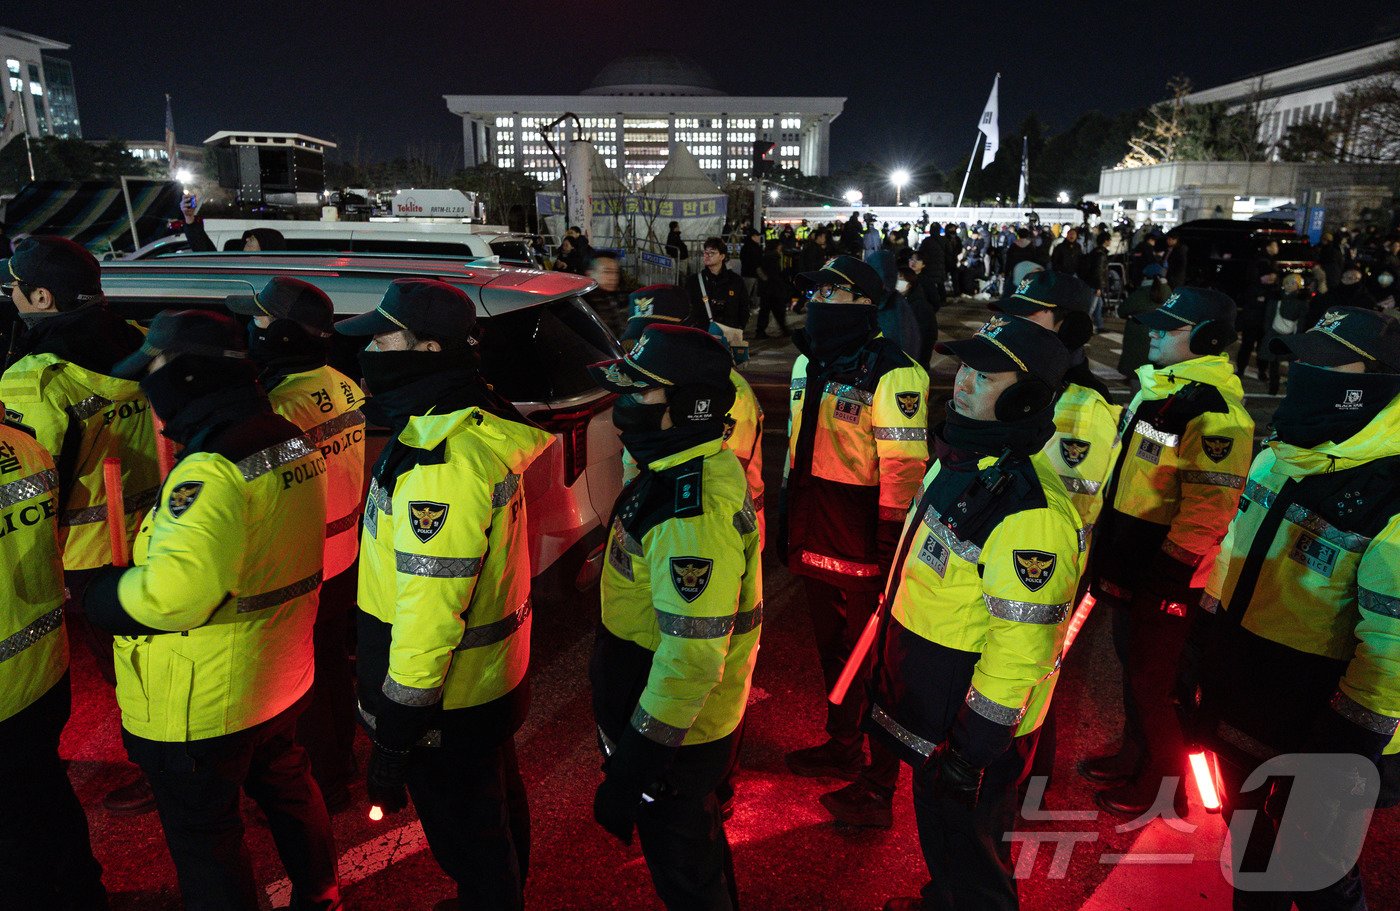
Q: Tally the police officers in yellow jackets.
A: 12